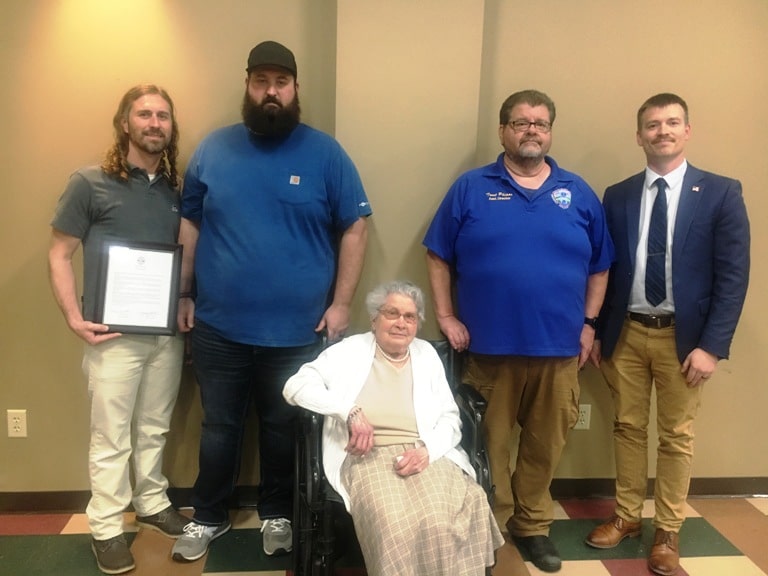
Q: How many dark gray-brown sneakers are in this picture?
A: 2